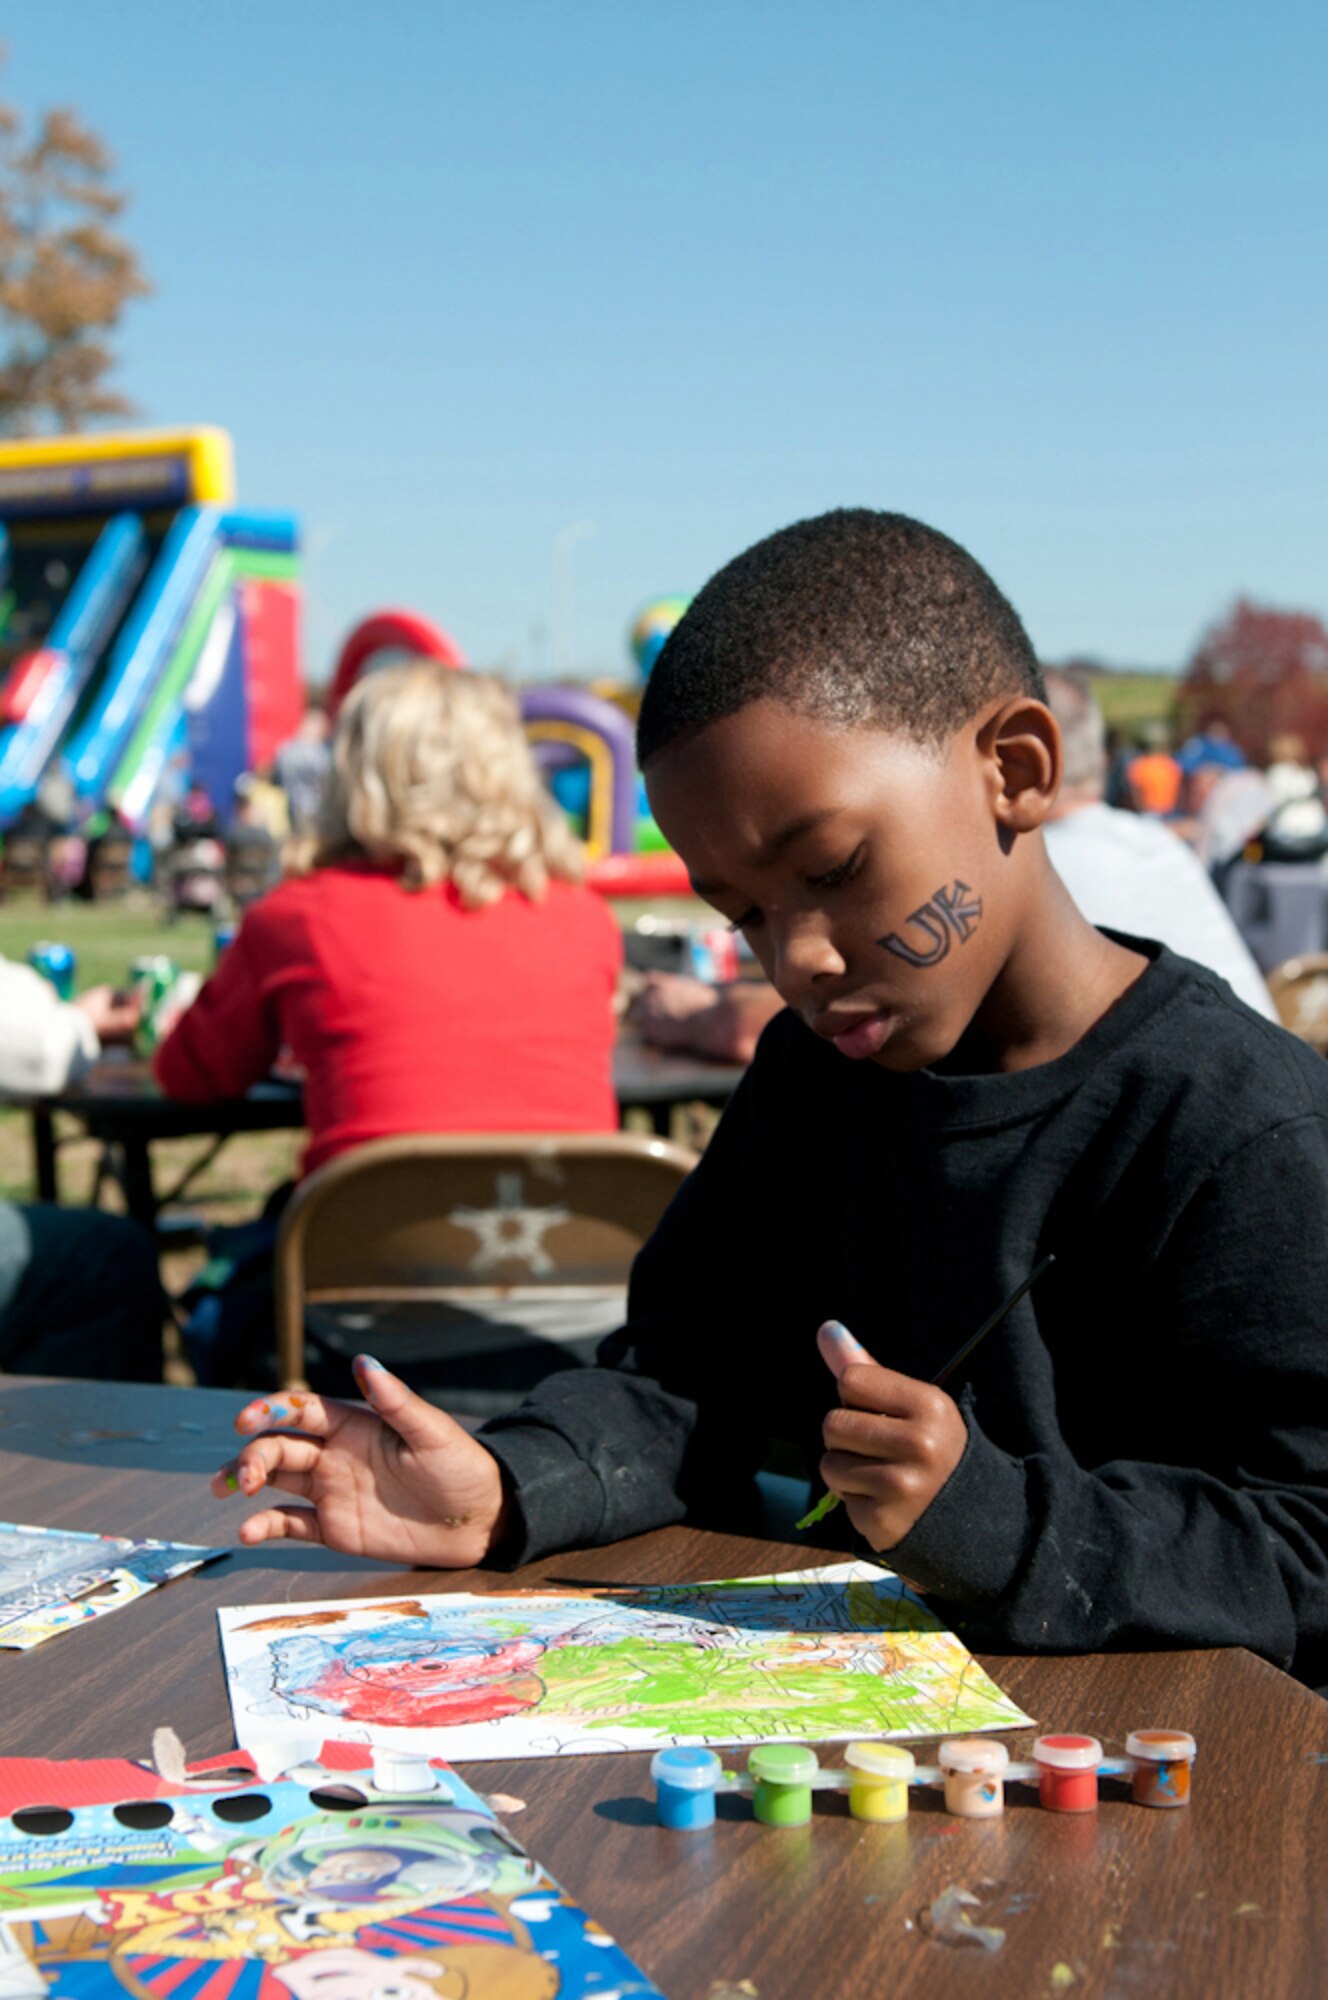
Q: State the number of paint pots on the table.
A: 6